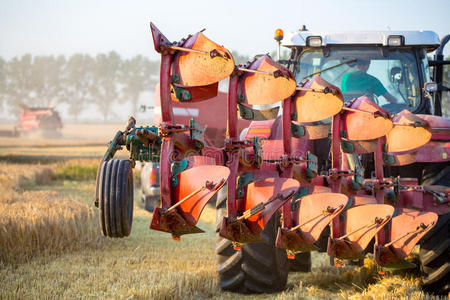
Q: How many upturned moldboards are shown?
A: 5